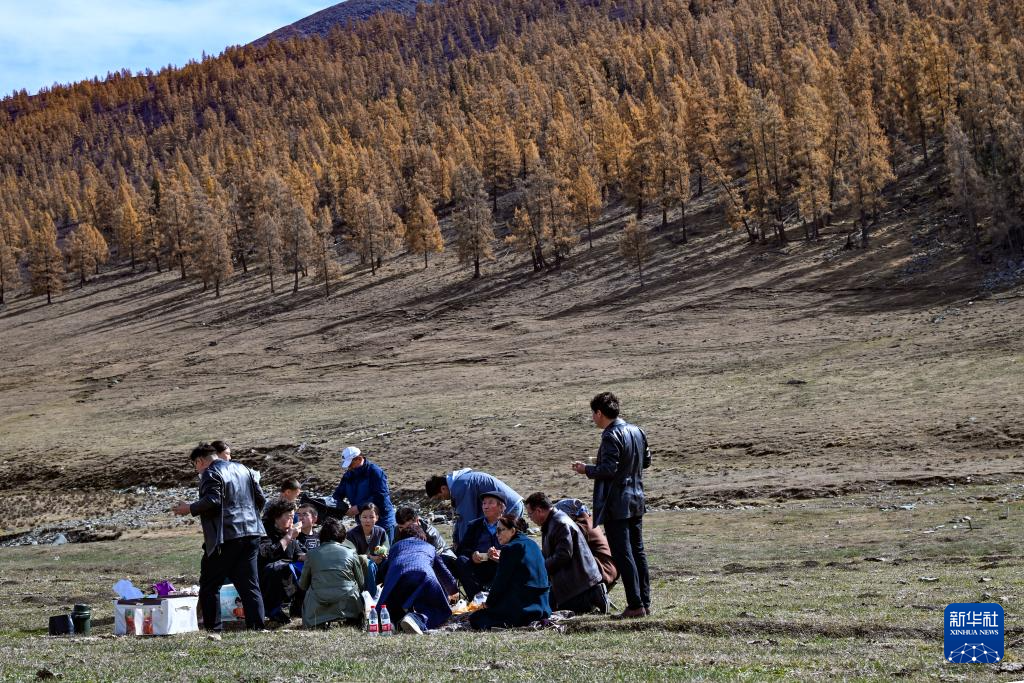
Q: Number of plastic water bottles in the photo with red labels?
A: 2